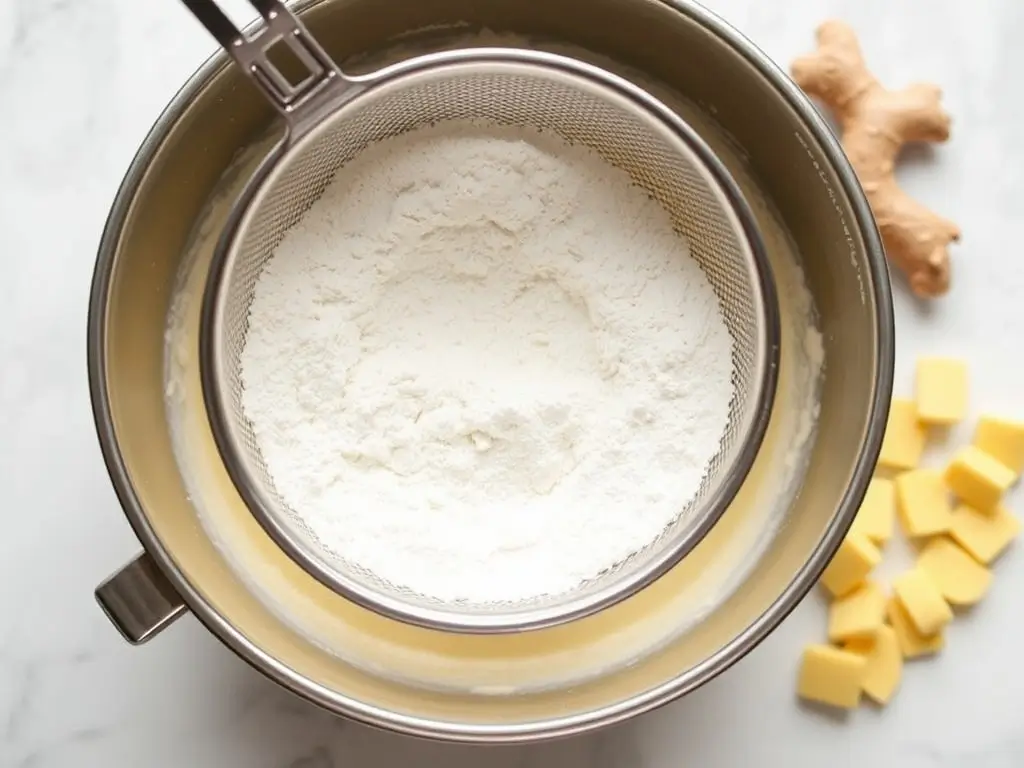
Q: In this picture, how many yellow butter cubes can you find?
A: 14